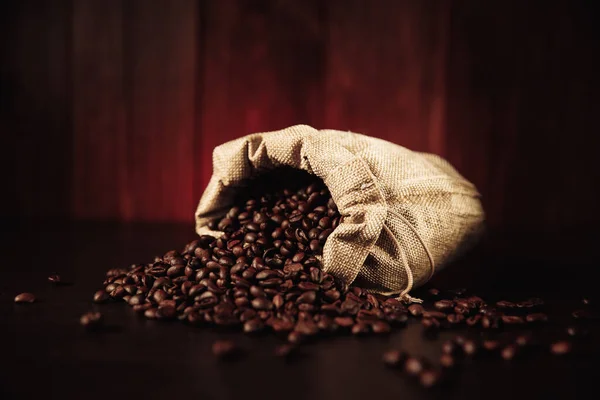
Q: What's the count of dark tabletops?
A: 1